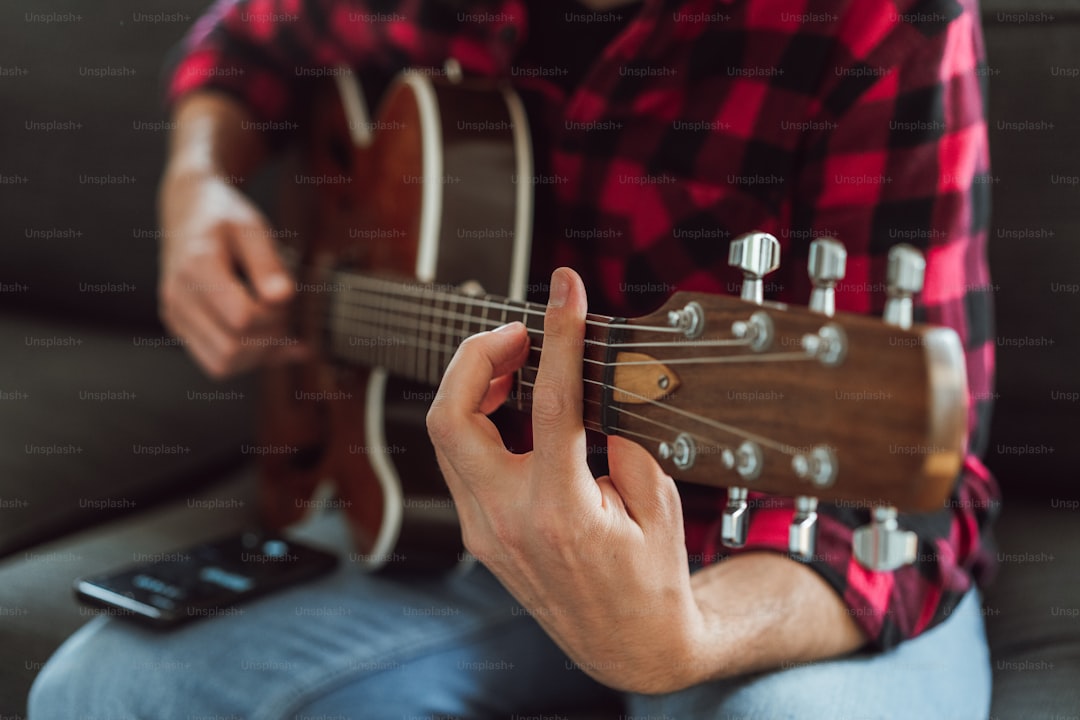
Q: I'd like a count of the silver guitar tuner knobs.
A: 6